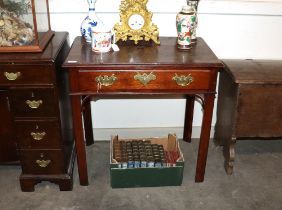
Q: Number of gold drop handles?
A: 6